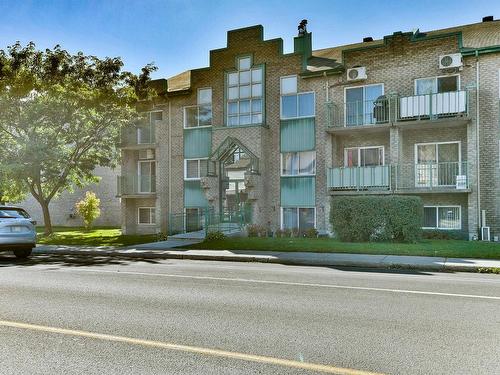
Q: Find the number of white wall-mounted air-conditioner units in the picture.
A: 2